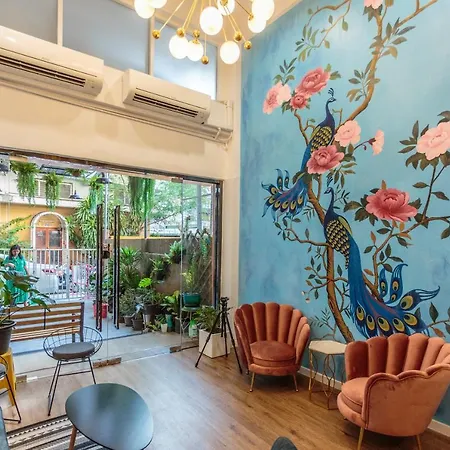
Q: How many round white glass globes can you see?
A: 9